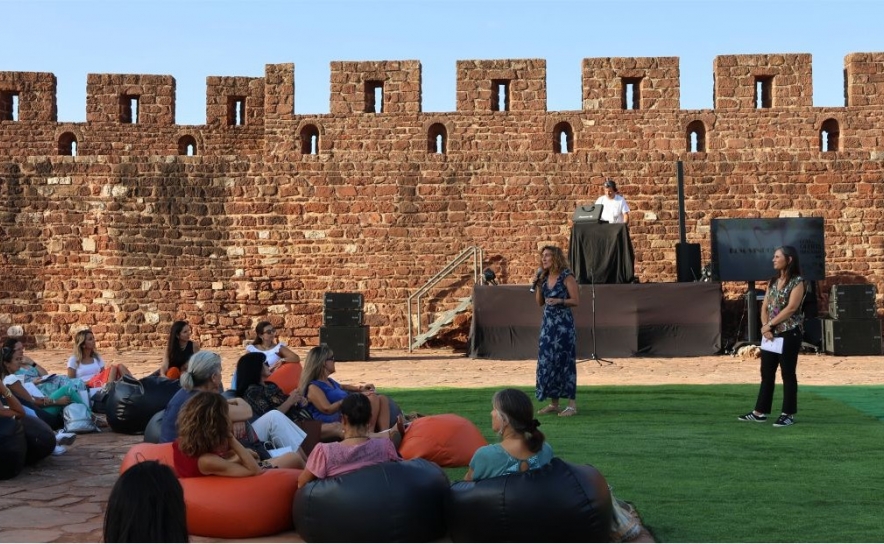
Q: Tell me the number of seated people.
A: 13